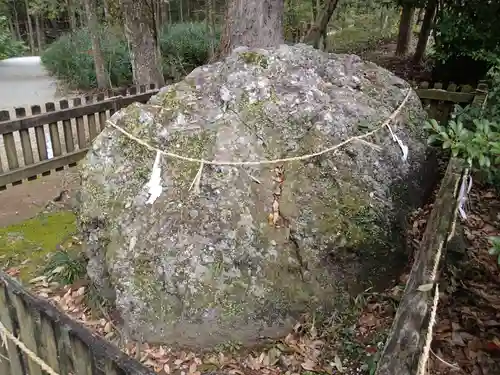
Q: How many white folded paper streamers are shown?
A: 3